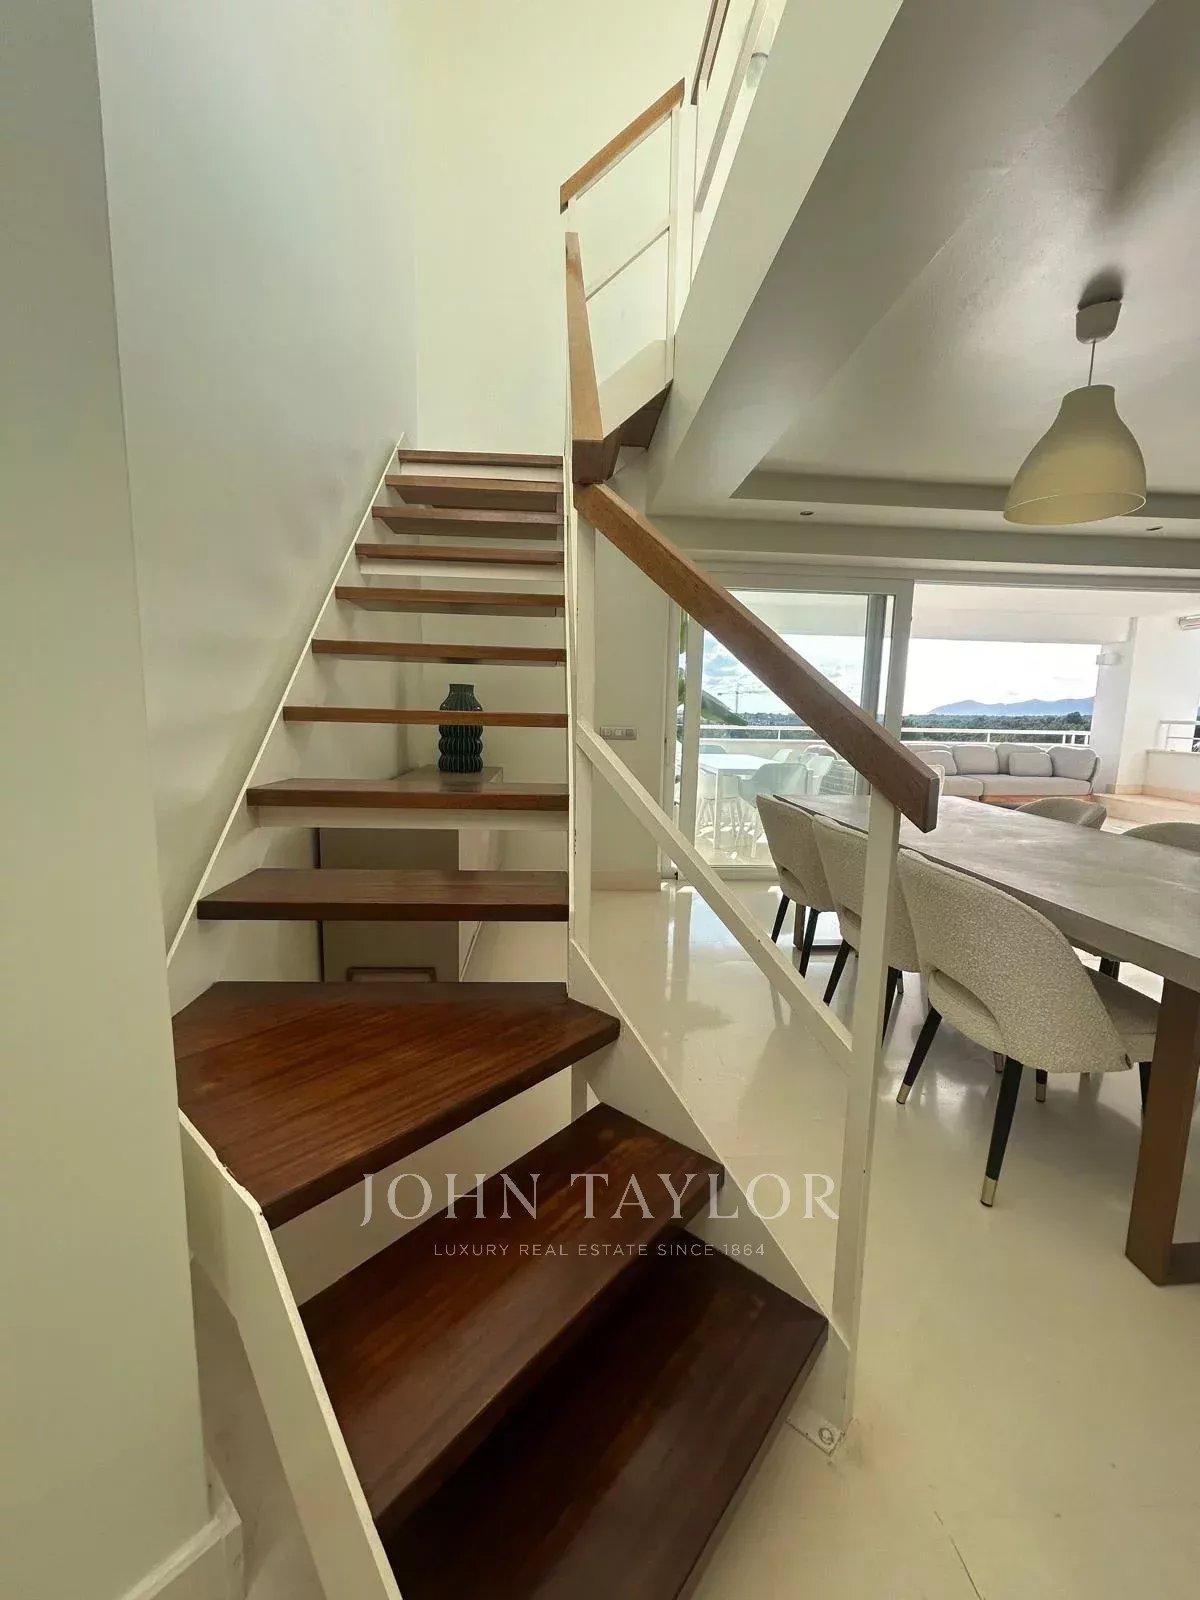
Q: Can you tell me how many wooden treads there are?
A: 12